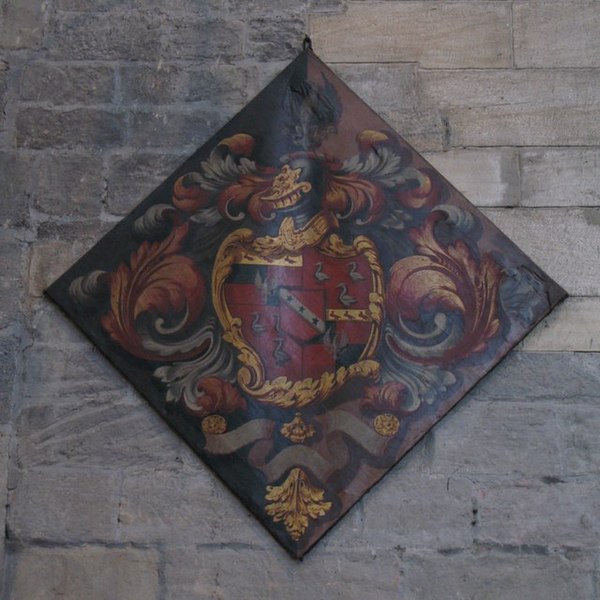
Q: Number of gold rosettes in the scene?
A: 2